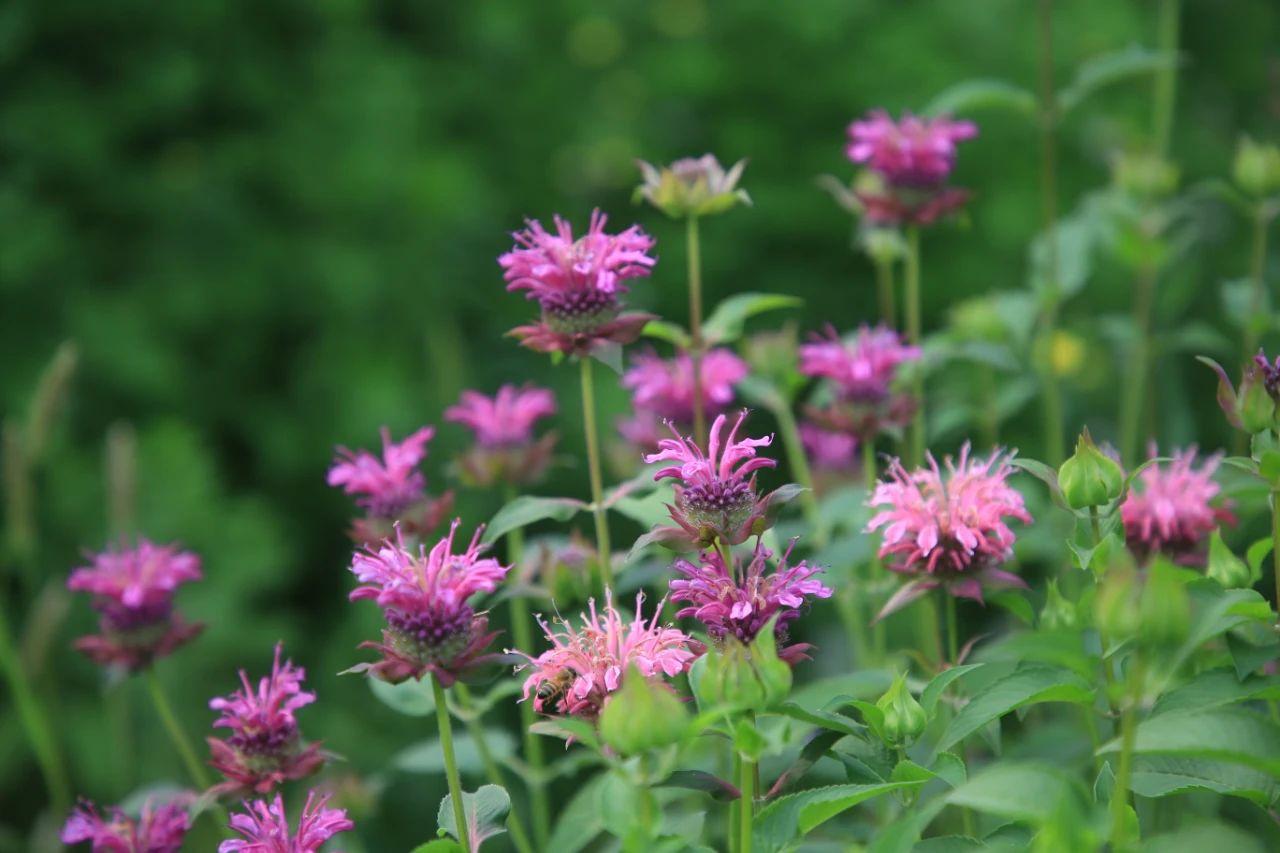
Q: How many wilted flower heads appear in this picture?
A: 1